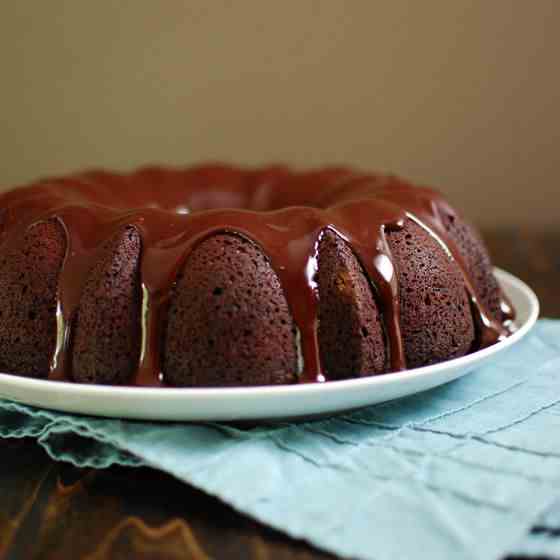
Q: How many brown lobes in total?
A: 6